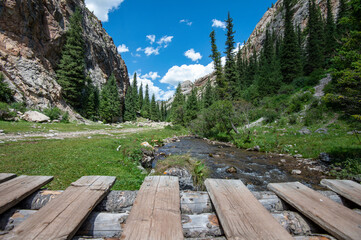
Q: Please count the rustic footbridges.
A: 1